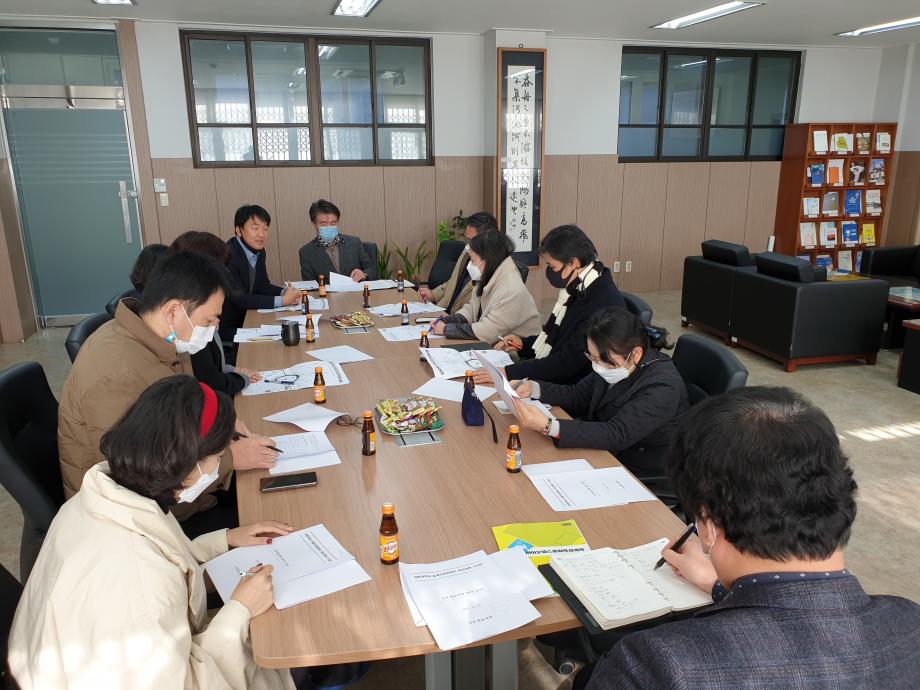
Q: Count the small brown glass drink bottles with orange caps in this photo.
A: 12